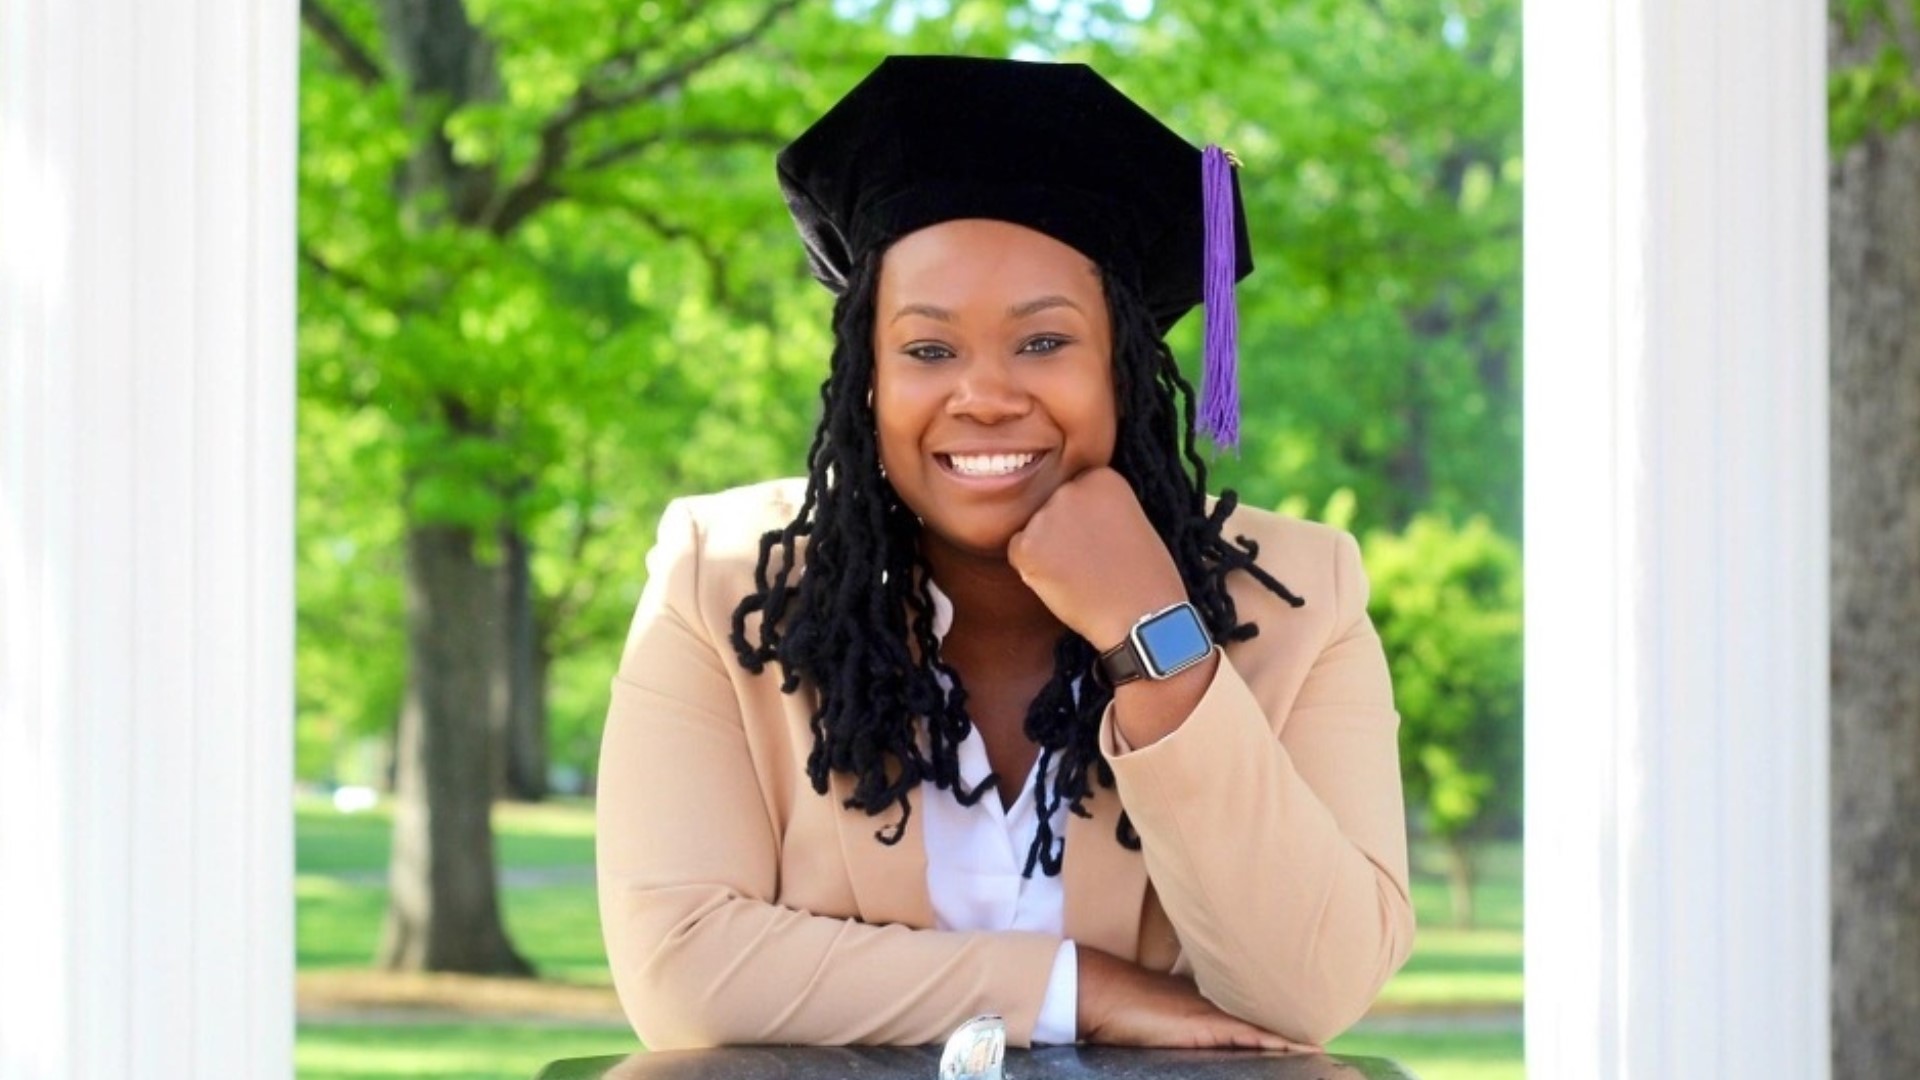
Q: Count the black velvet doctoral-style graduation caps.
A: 1